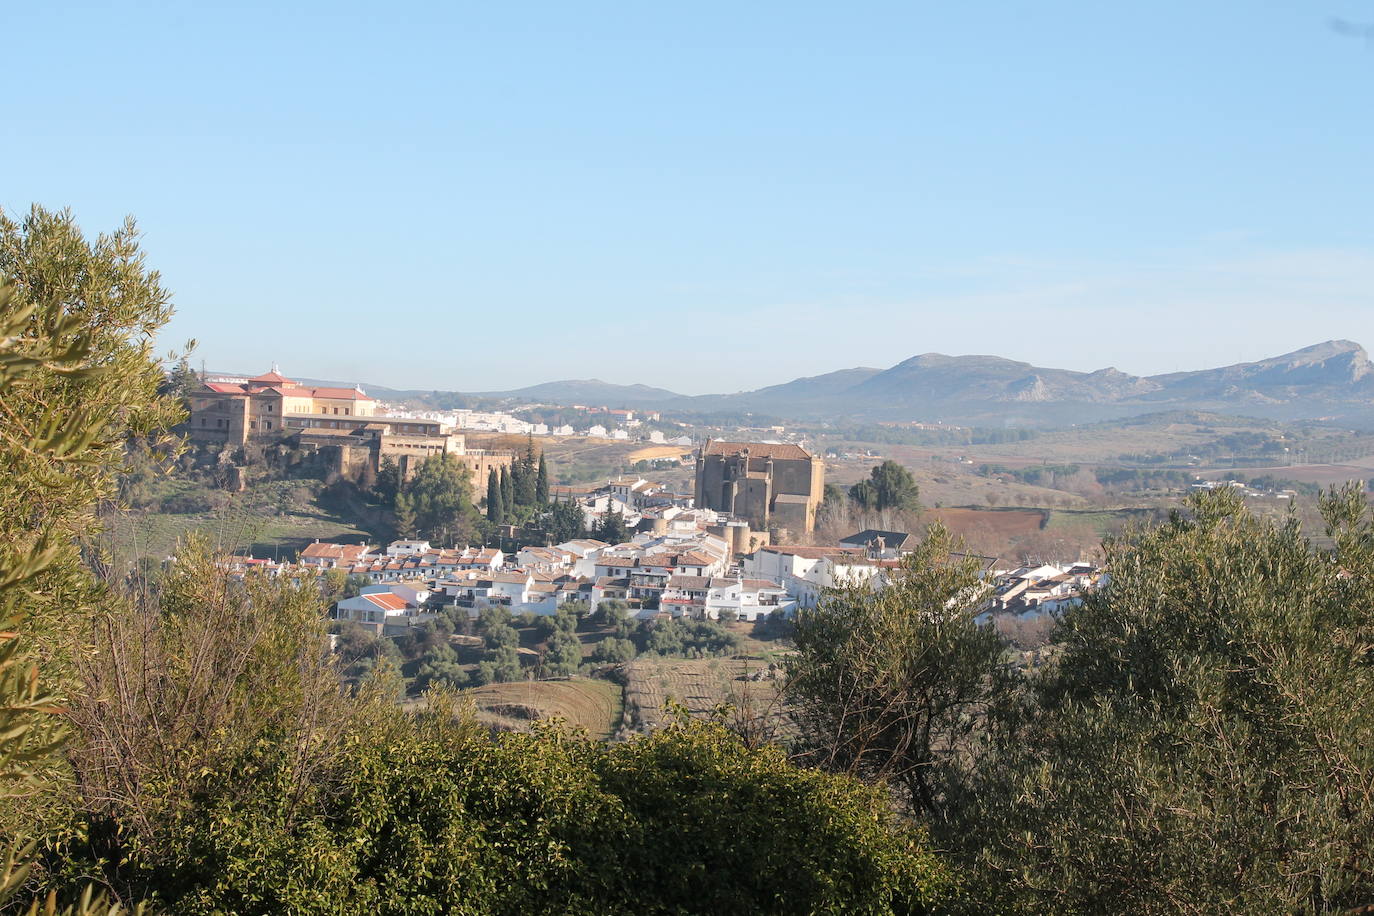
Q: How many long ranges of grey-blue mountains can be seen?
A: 1